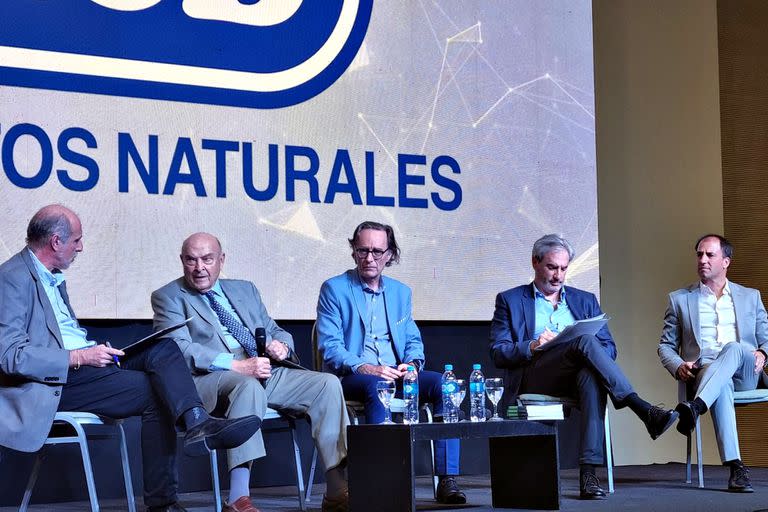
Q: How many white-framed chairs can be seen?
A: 5